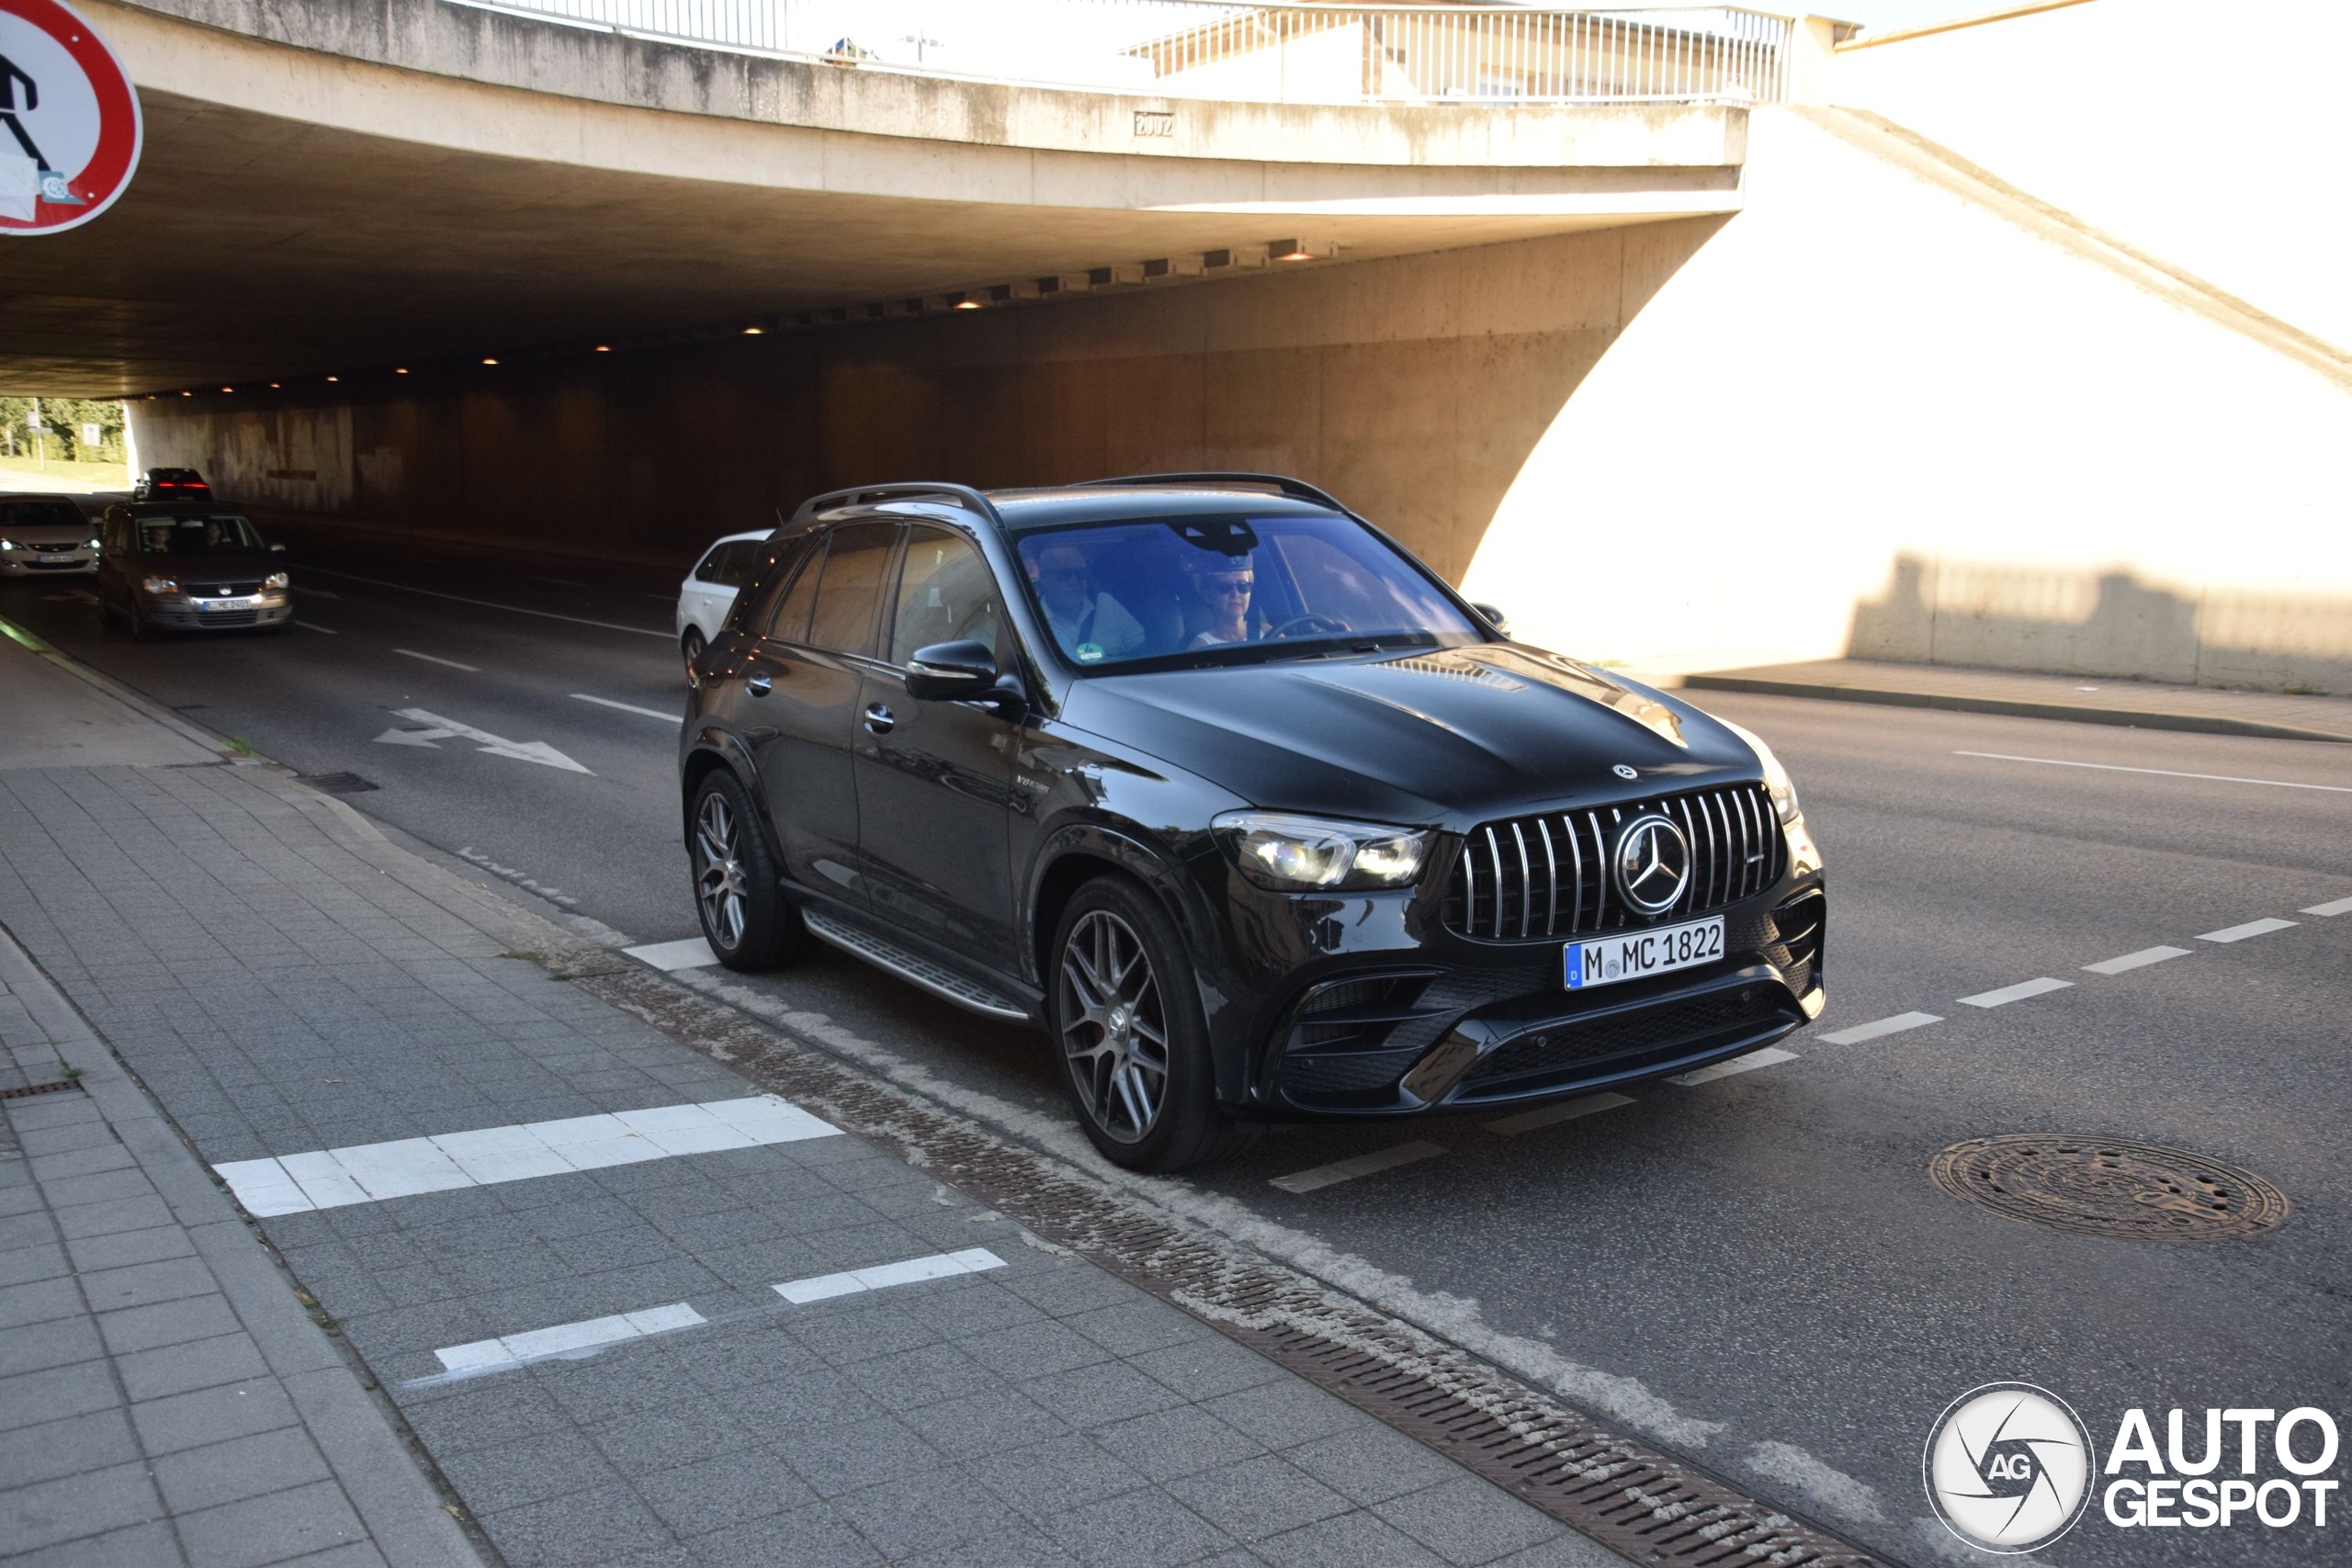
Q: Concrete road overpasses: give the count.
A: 1